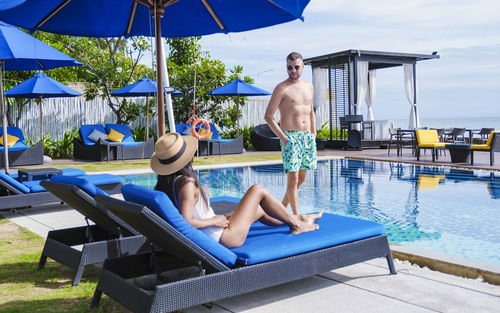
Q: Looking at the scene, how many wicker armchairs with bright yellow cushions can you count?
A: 2